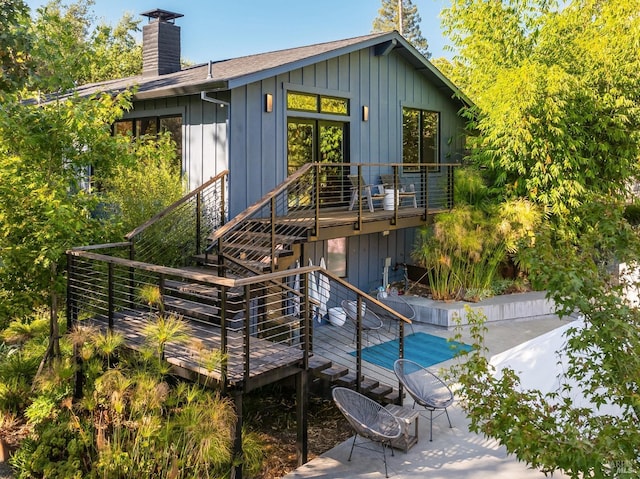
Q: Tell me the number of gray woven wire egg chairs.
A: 4